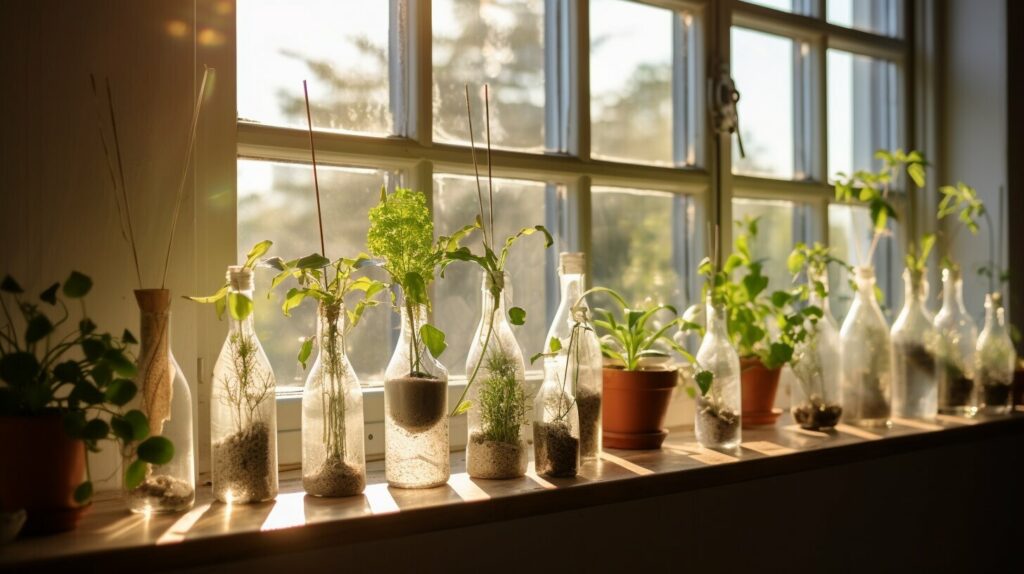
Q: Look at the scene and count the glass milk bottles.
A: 13